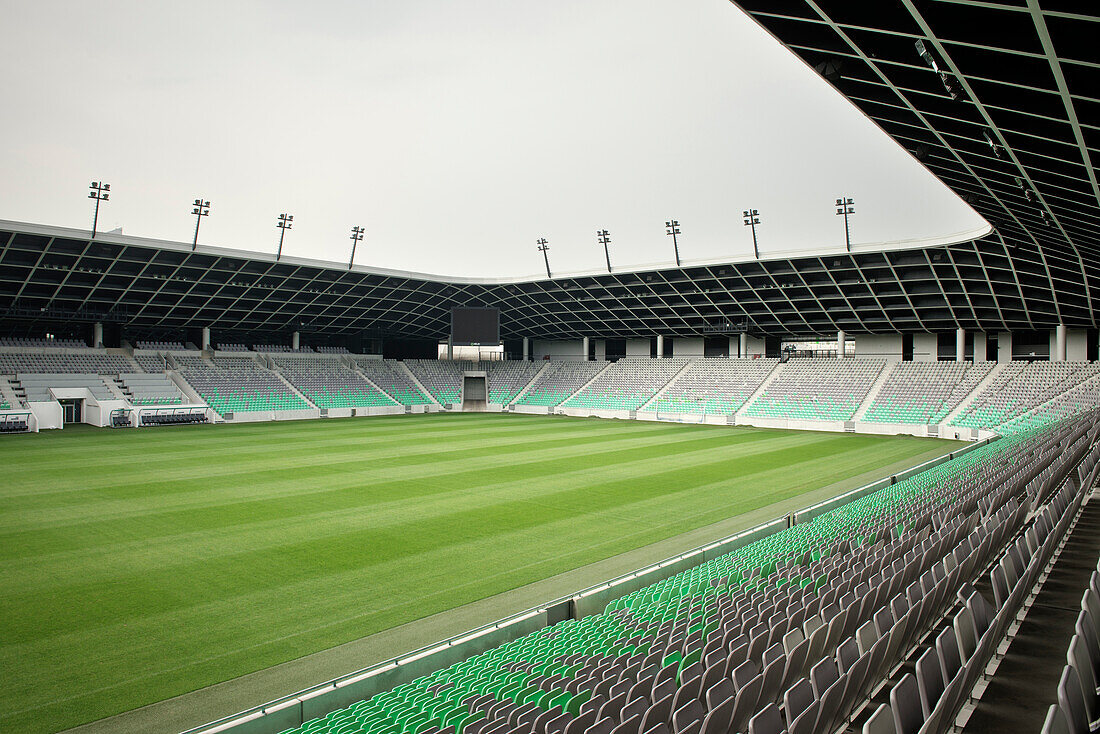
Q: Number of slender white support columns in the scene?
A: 11